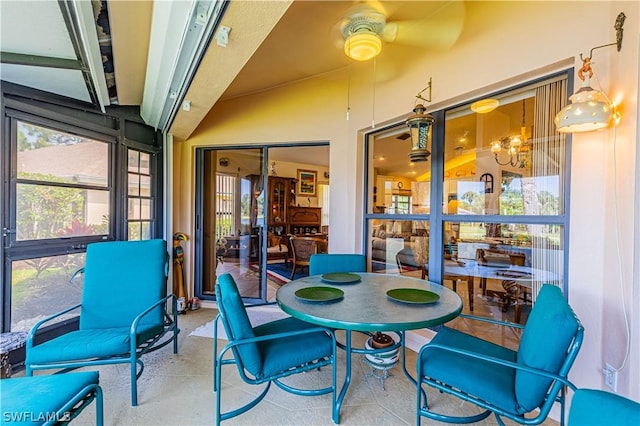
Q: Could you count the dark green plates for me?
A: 3